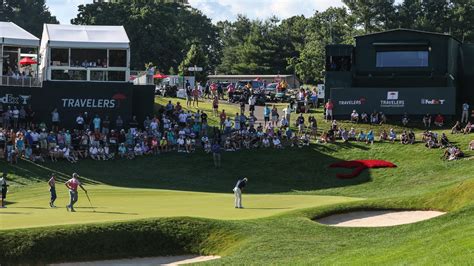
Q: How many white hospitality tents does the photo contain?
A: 2